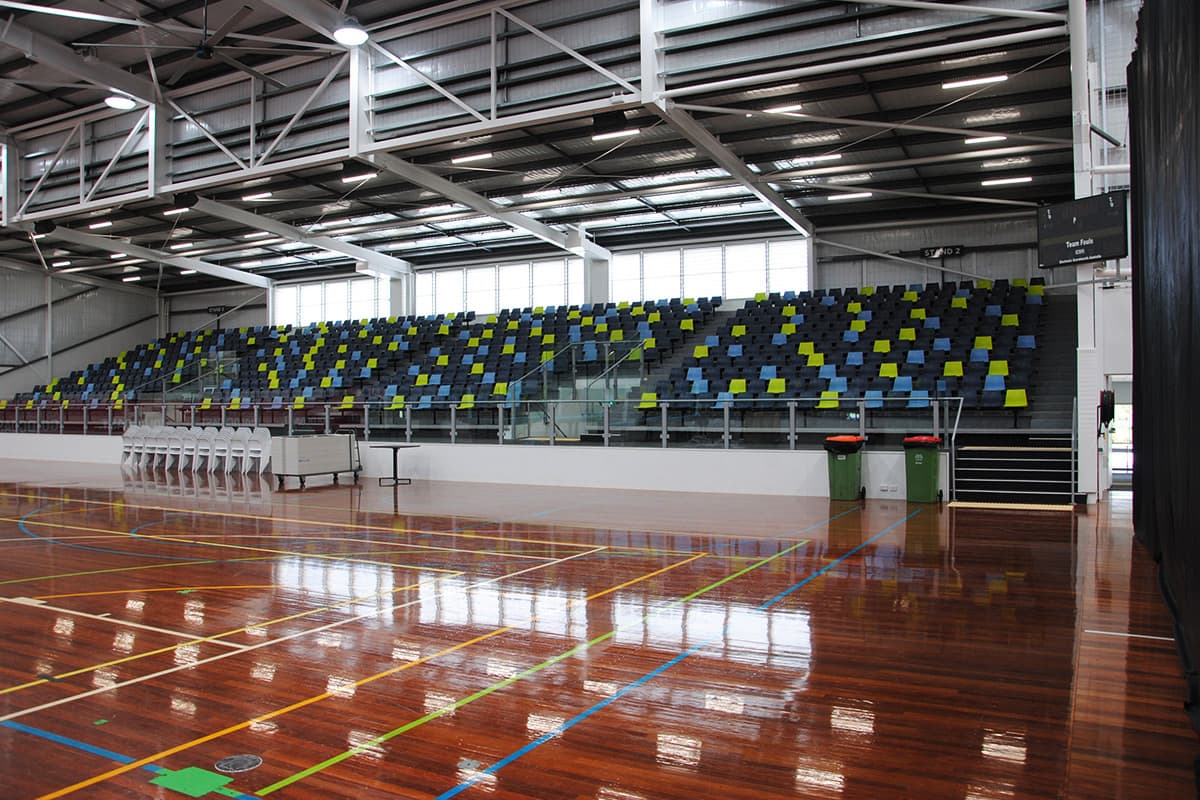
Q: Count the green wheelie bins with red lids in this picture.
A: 2